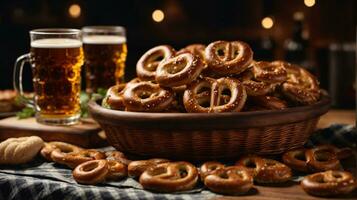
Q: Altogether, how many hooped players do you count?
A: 0